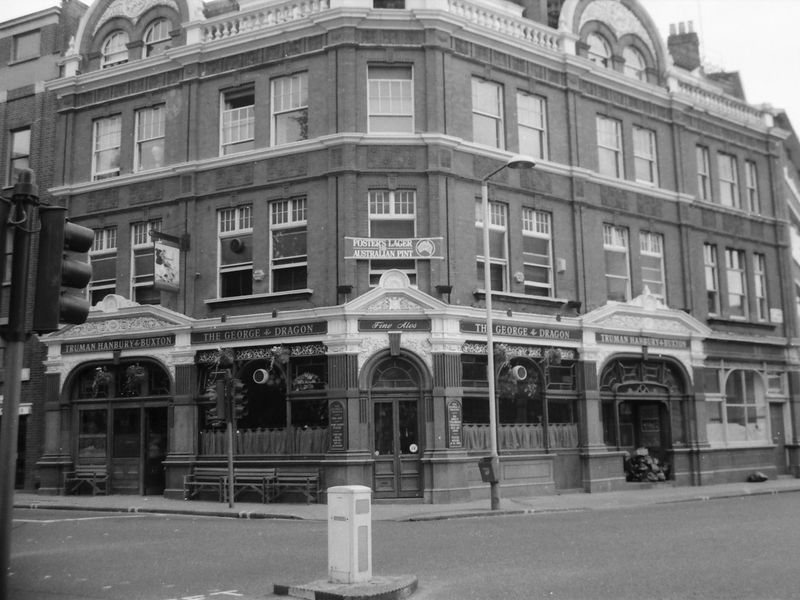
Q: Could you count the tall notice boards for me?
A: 2